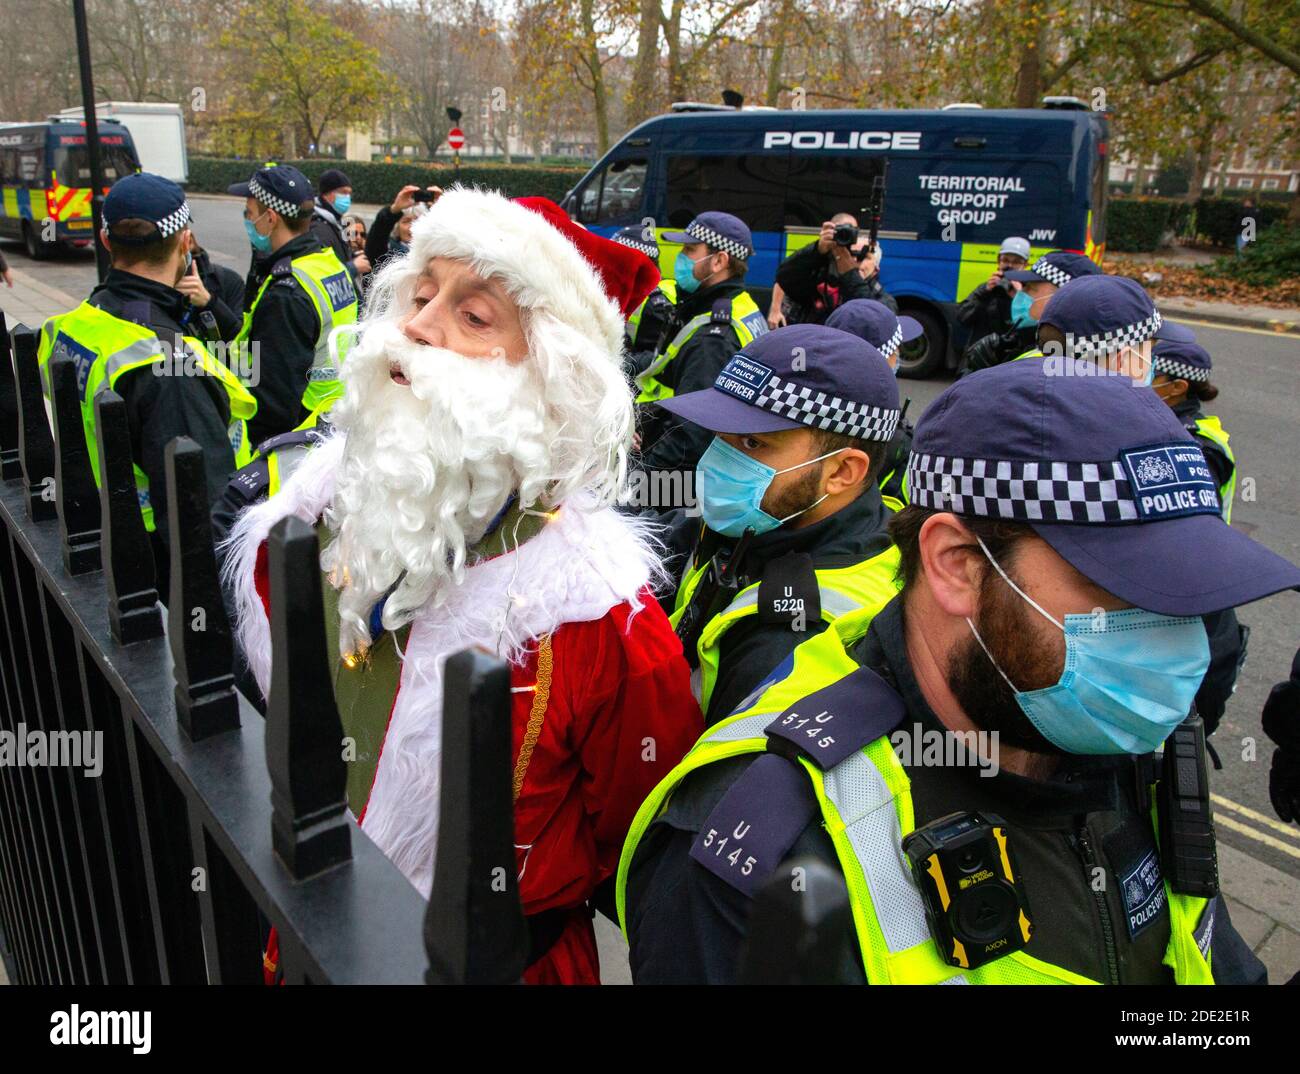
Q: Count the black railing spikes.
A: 8